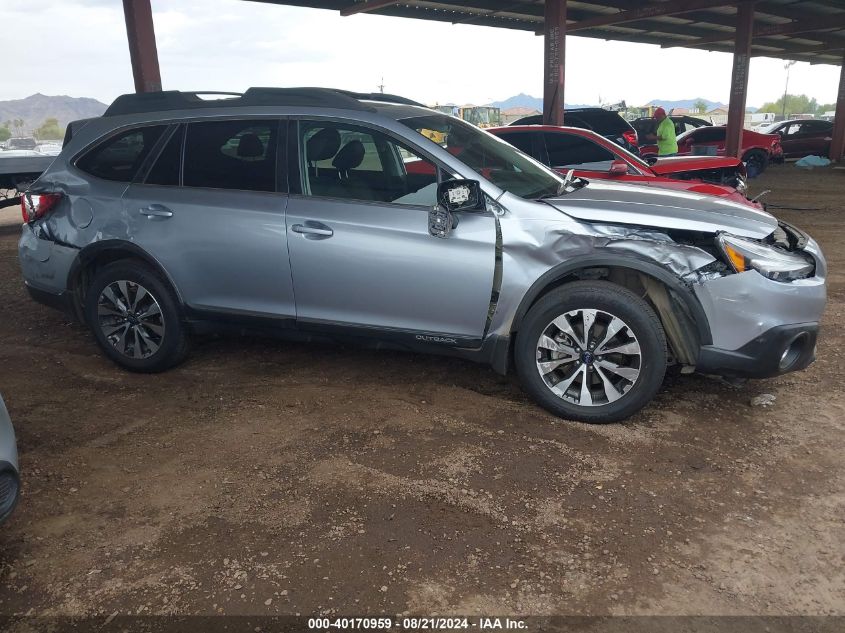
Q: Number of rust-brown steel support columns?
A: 4